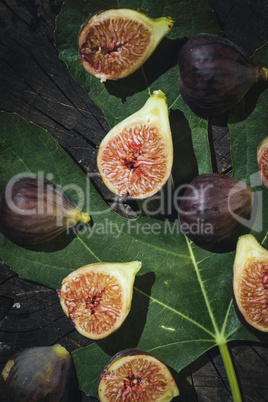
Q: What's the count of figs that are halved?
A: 6